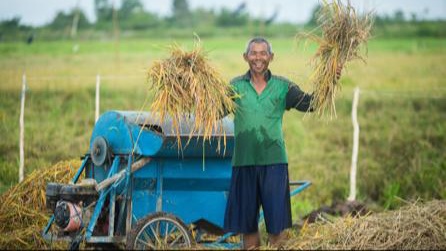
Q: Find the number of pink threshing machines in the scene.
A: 0